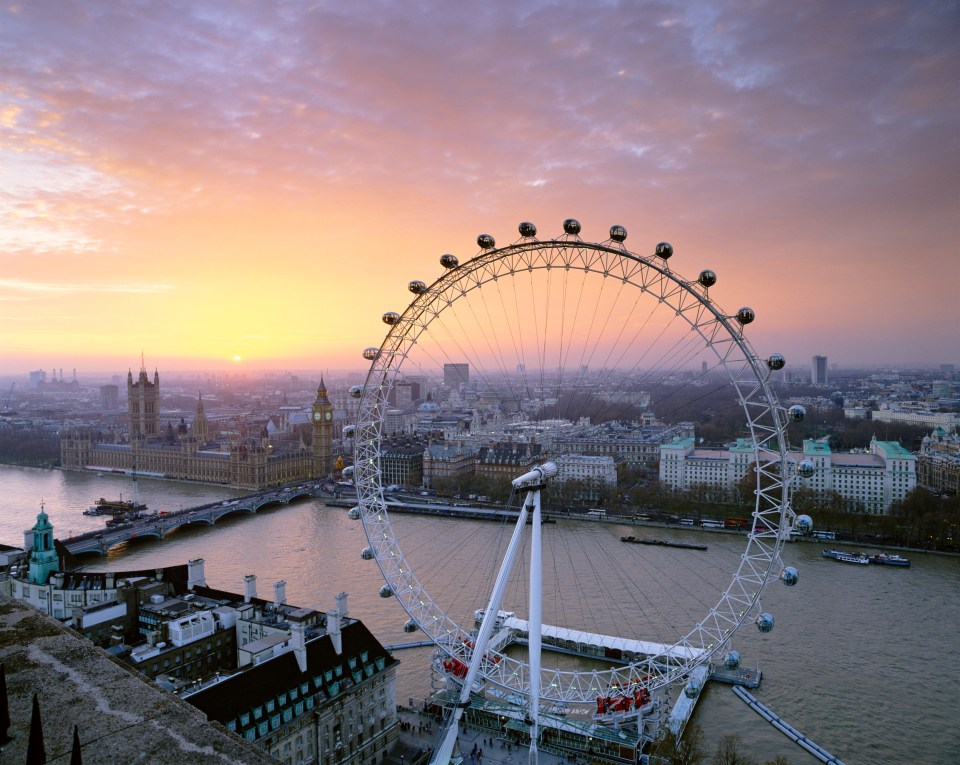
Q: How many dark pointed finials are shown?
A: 3